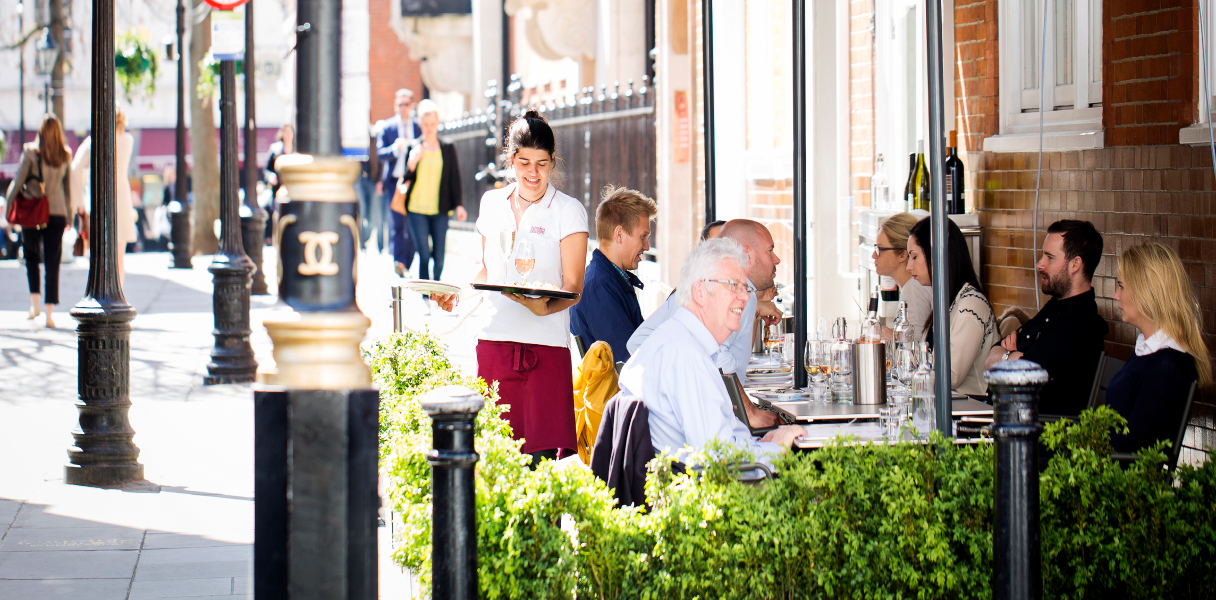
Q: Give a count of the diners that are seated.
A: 8